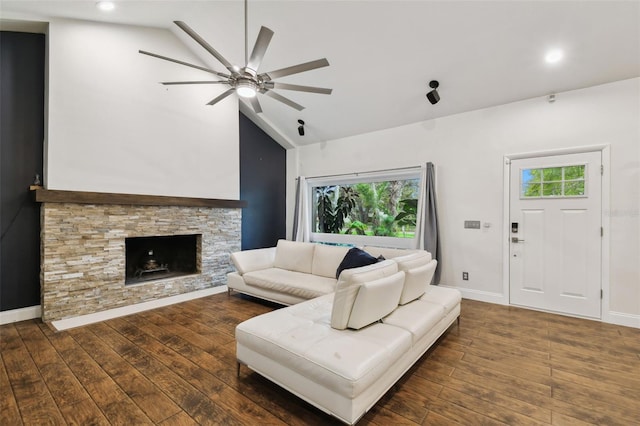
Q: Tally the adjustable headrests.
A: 2